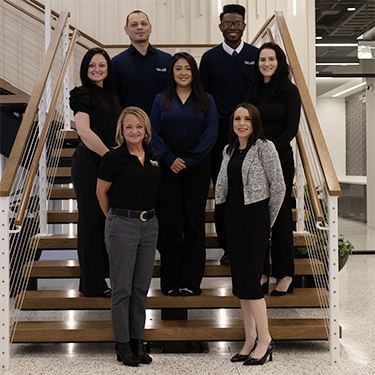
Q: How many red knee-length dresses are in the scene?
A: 0